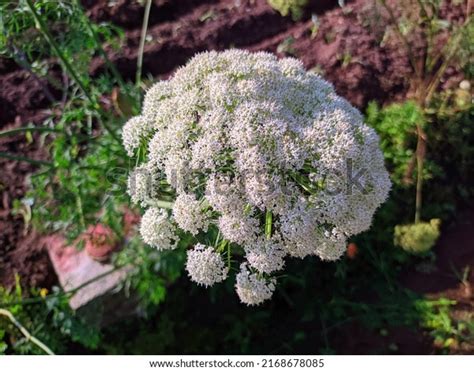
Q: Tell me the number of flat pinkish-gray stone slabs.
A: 1